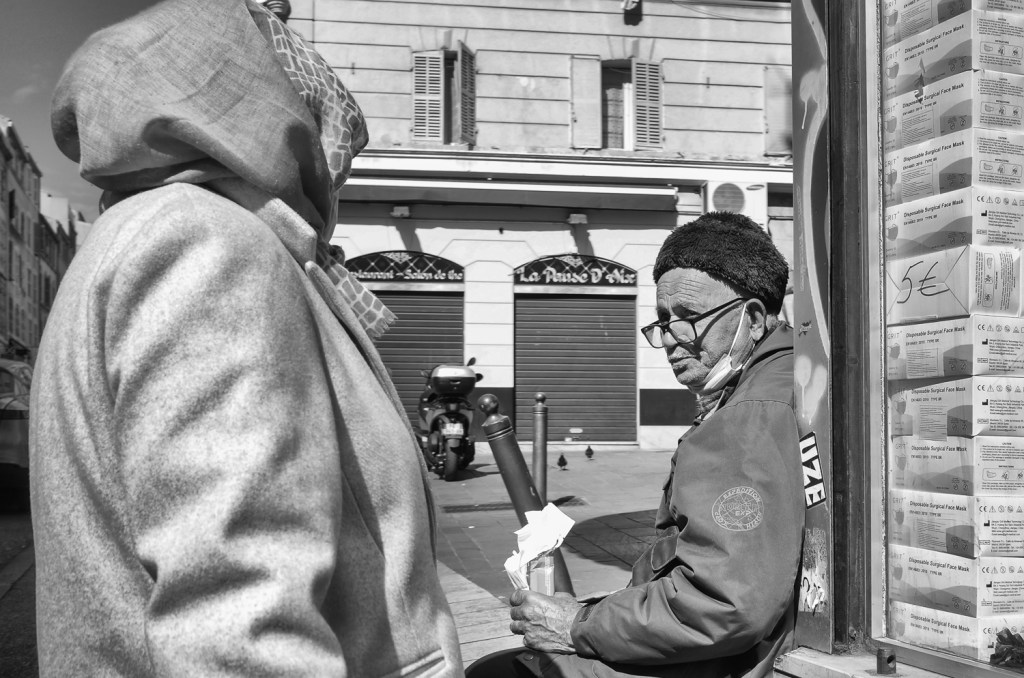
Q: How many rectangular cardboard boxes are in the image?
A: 12